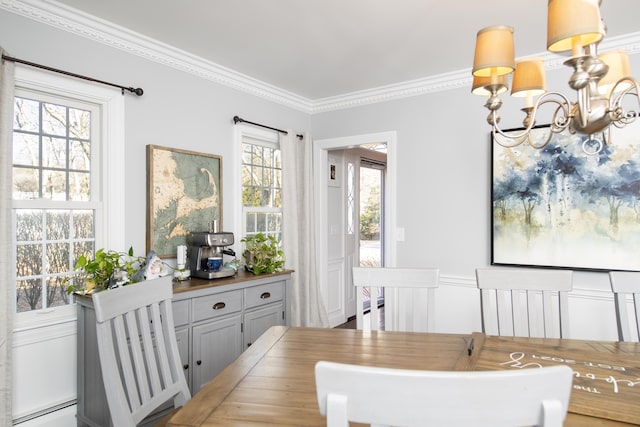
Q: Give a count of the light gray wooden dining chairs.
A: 5